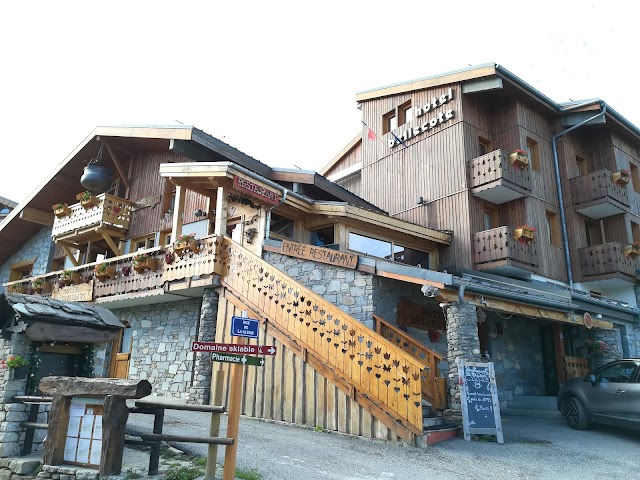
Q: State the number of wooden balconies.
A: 6